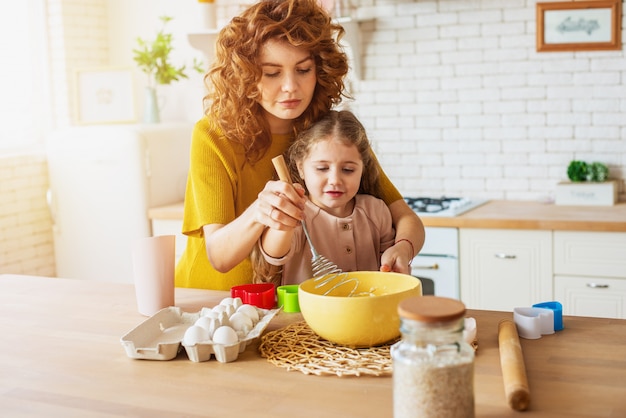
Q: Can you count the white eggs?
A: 8